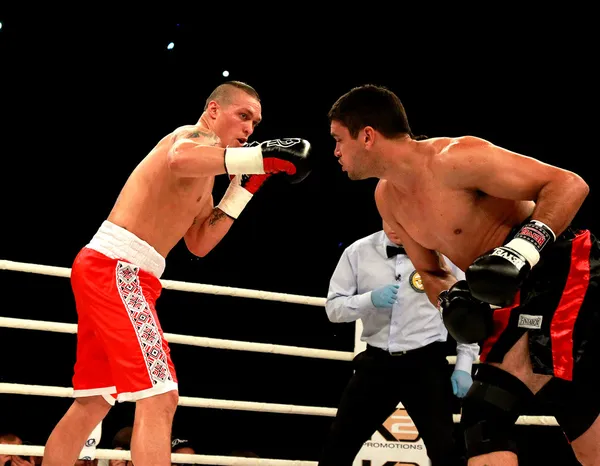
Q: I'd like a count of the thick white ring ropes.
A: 4